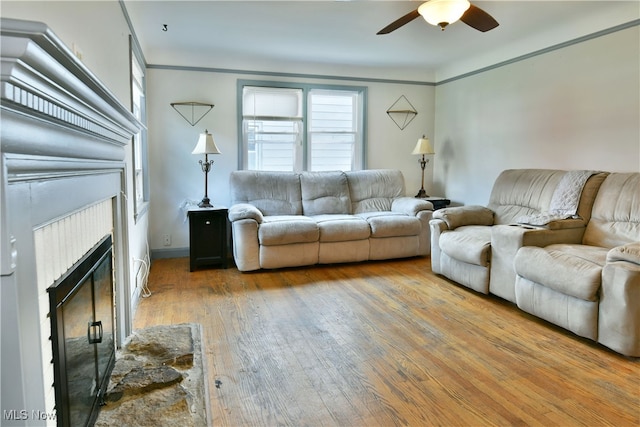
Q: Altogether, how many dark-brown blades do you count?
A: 2